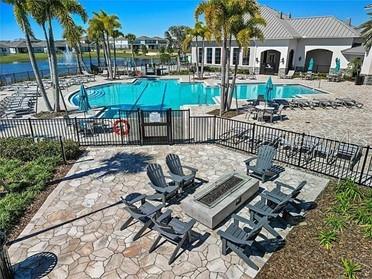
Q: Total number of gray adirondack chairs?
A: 8